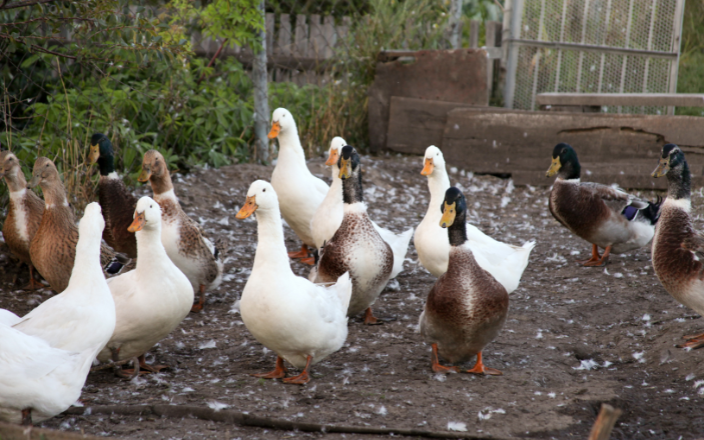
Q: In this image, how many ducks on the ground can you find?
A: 15